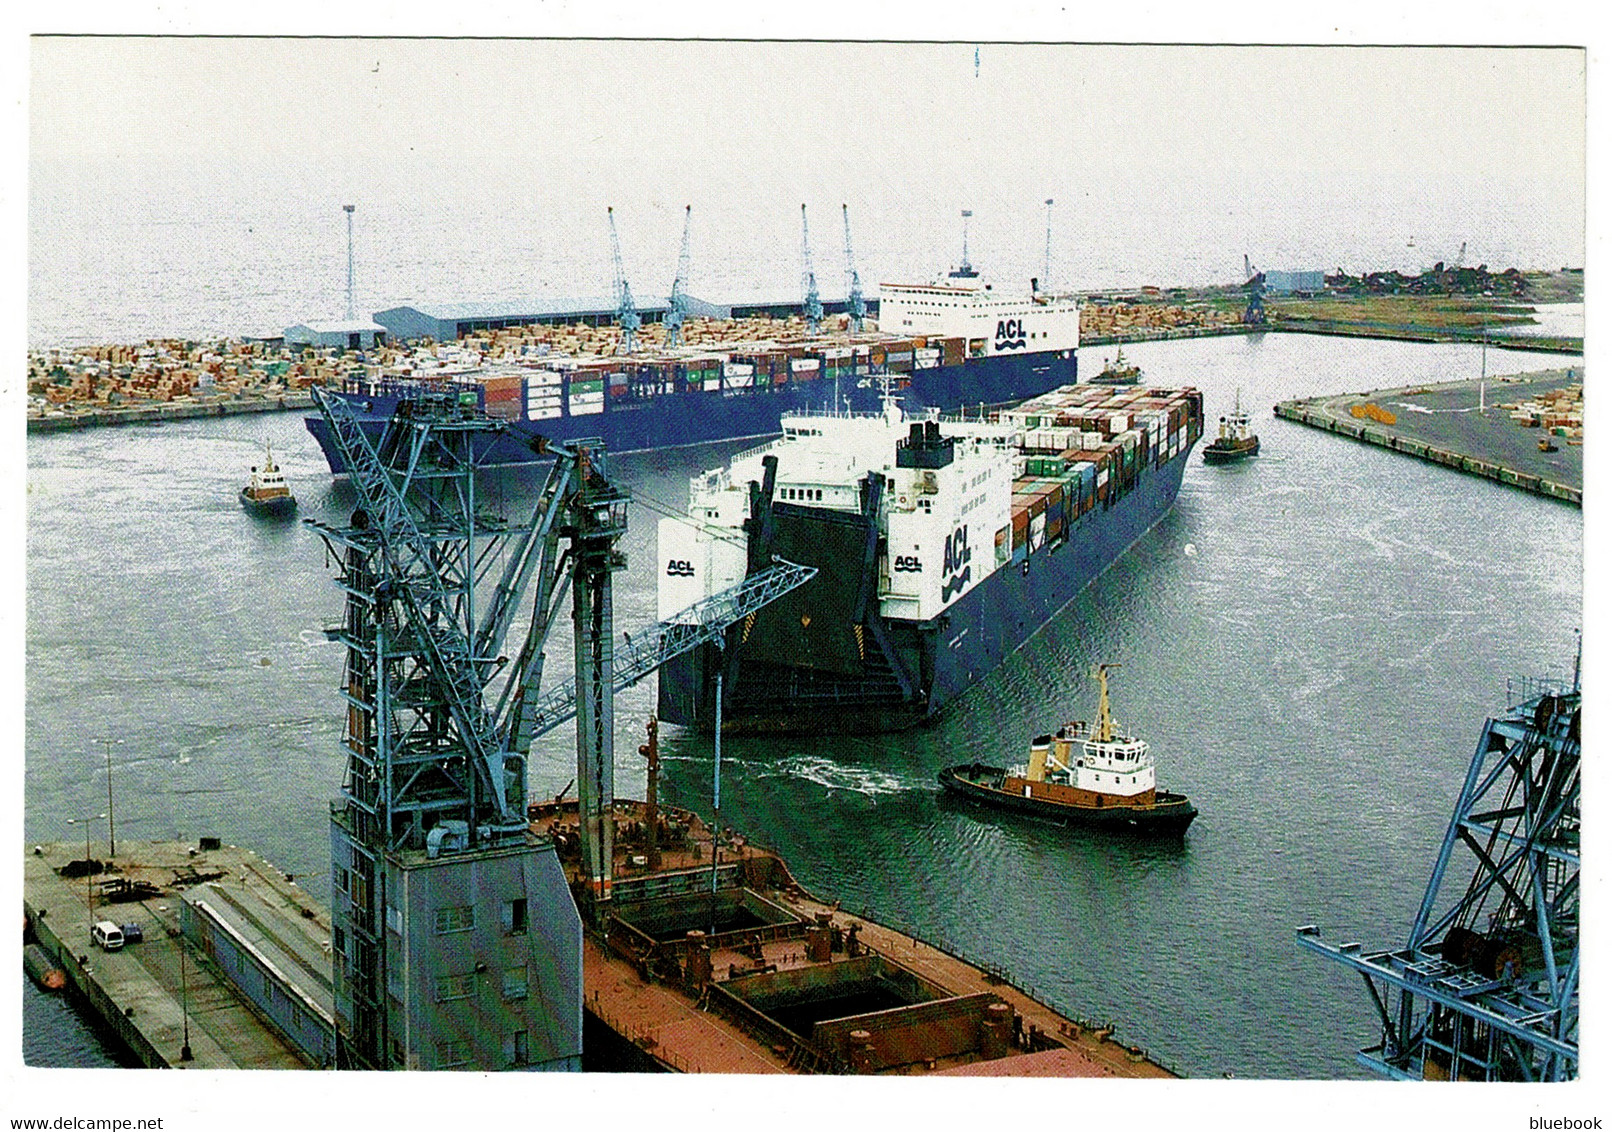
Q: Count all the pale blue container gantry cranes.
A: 4